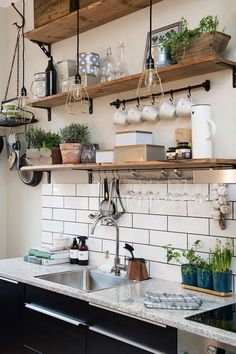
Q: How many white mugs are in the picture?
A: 5